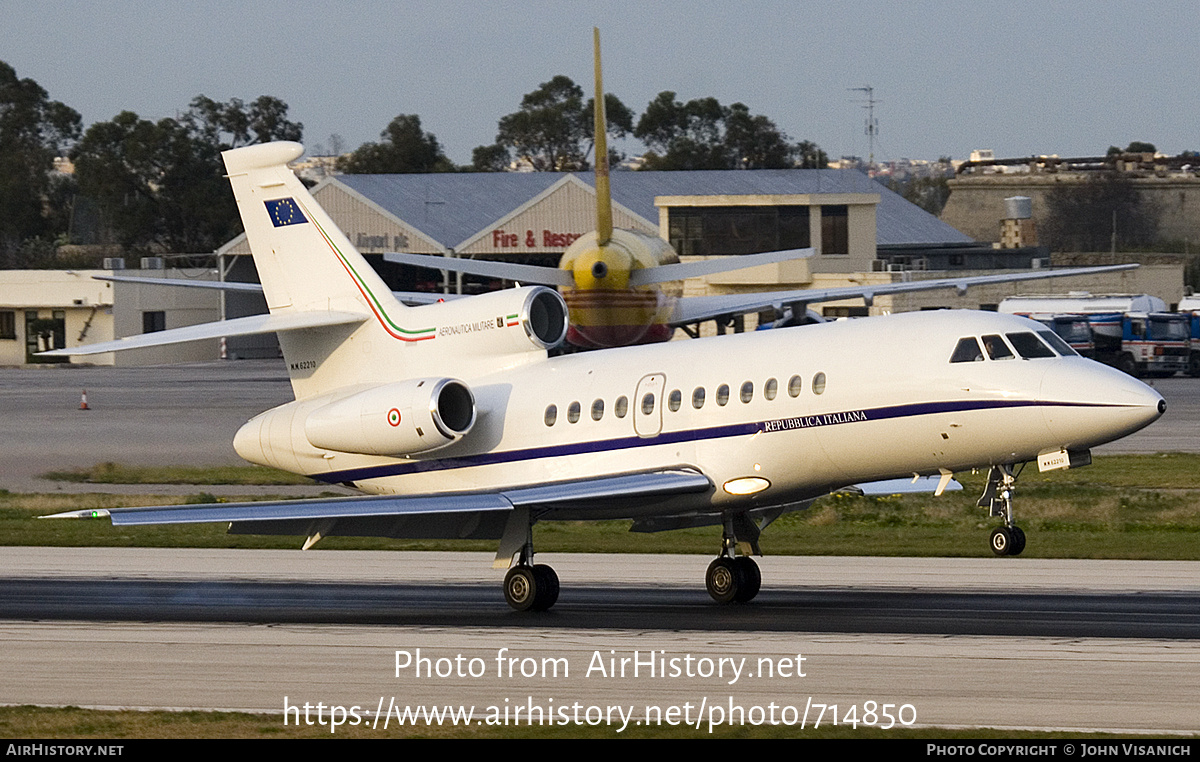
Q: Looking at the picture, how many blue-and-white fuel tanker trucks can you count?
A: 3